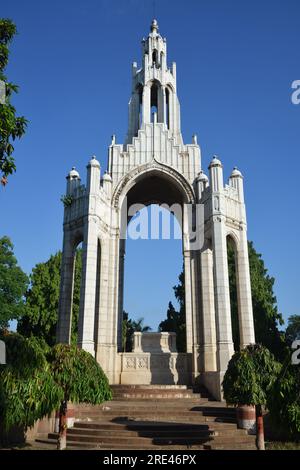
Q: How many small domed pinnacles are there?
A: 6